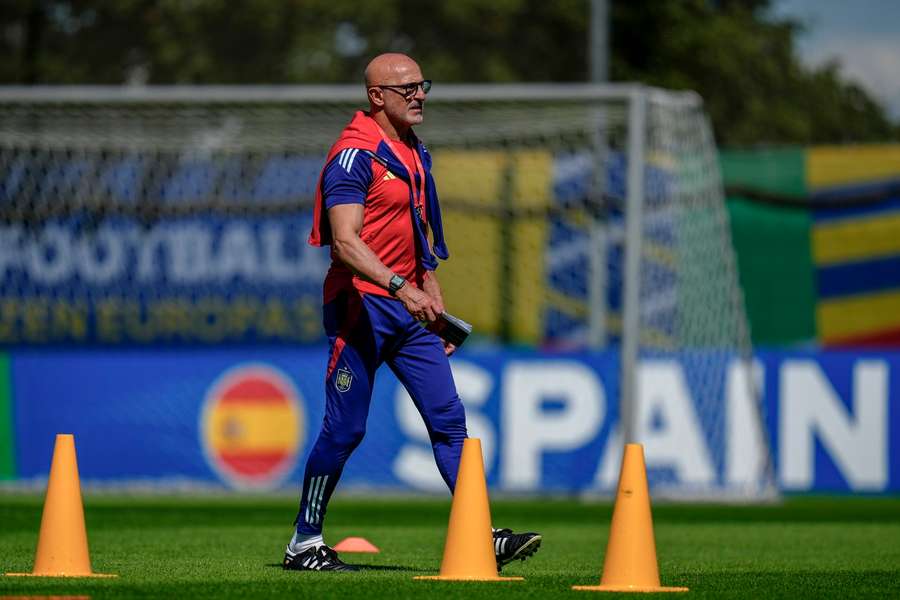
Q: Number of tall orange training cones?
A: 3